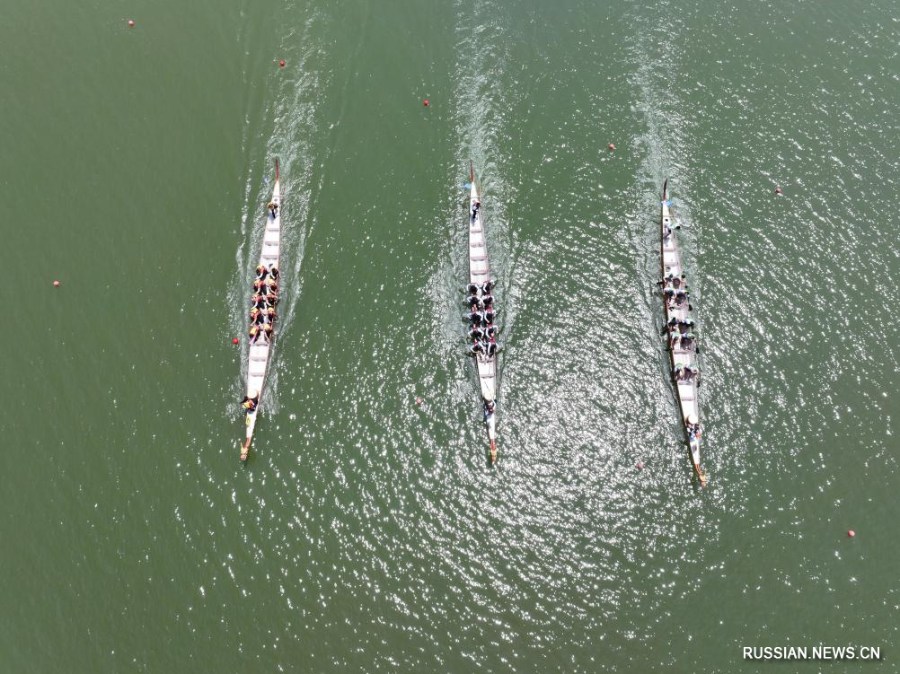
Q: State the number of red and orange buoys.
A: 10